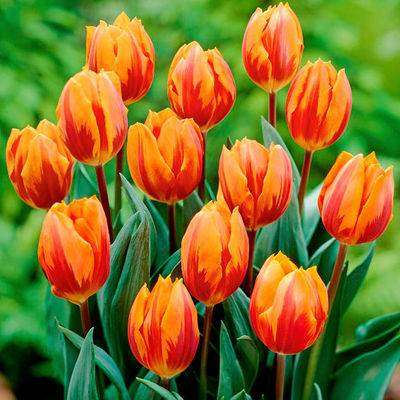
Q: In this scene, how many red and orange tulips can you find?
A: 13